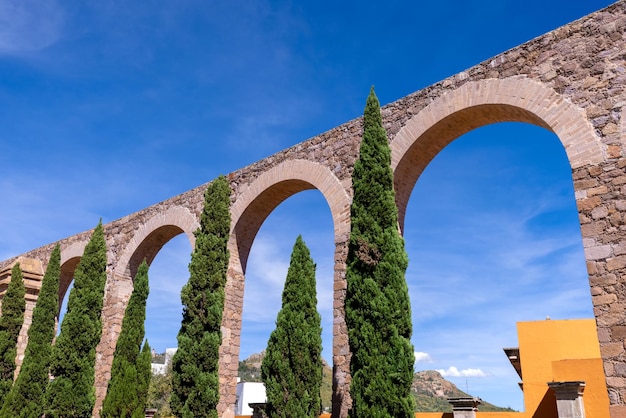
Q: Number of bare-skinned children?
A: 0